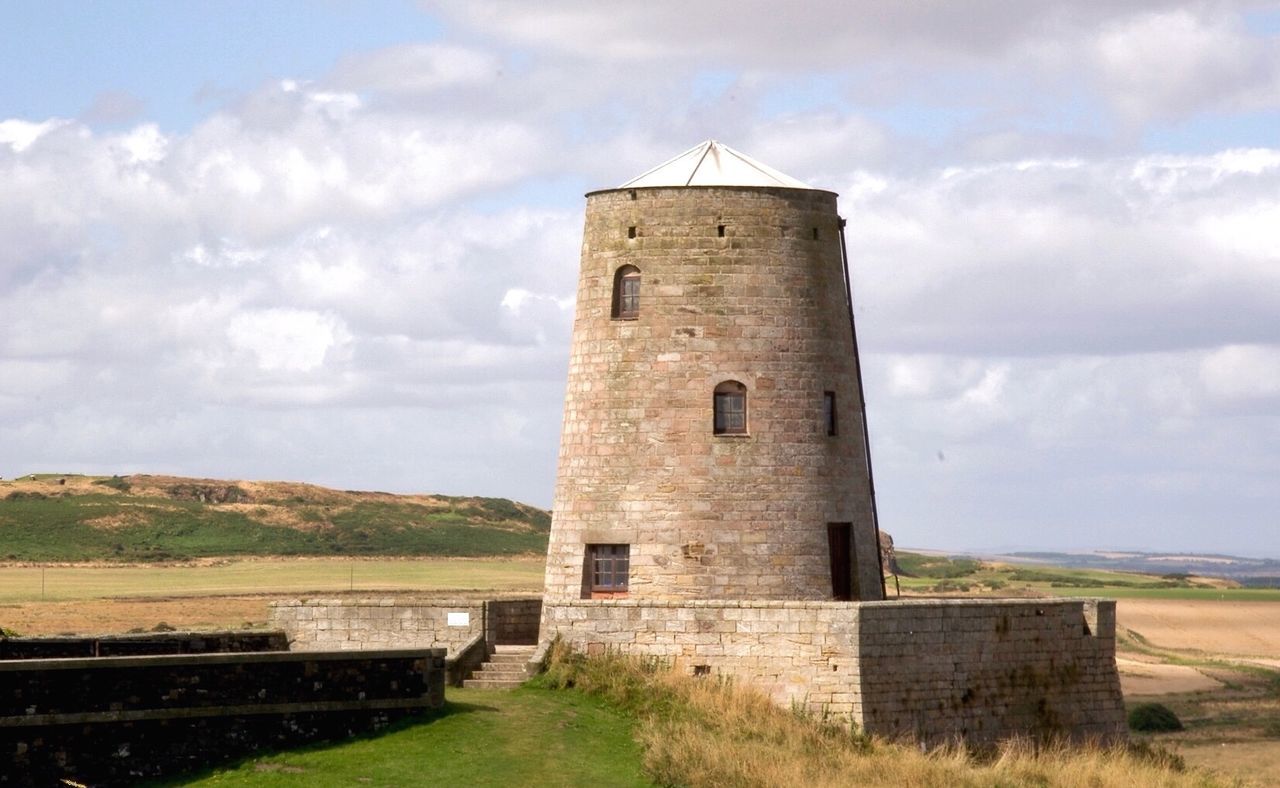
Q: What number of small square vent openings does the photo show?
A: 3